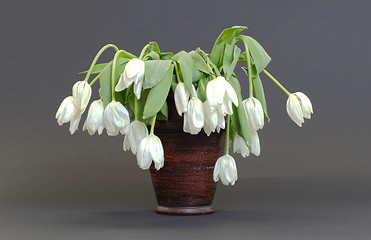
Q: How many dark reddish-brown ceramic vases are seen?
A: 1